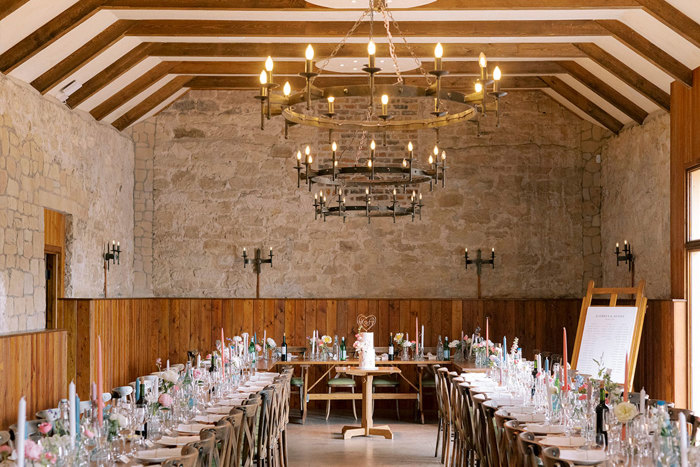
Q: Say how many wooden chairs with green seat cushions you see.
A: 4